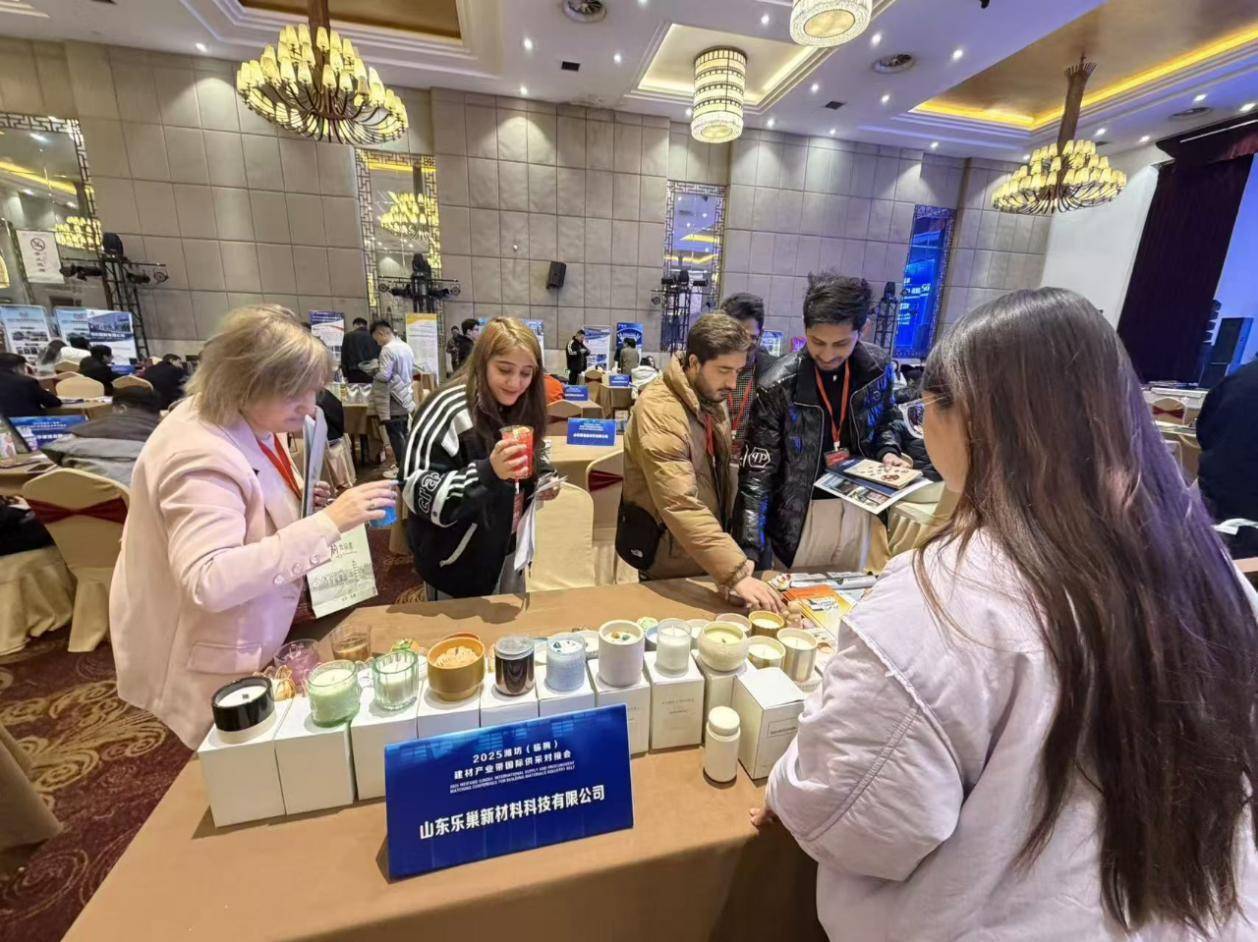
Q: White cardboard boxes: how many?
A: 10